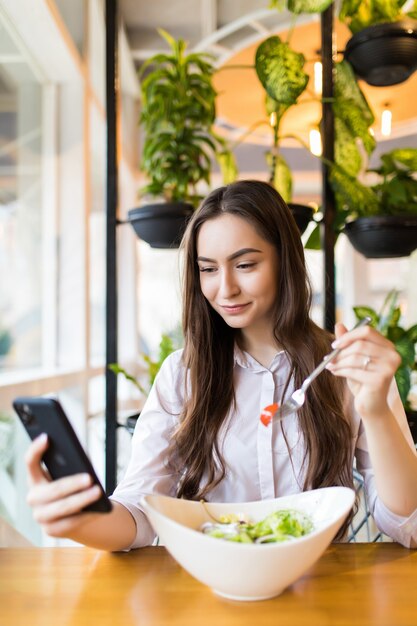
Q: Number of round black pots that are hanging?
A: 4